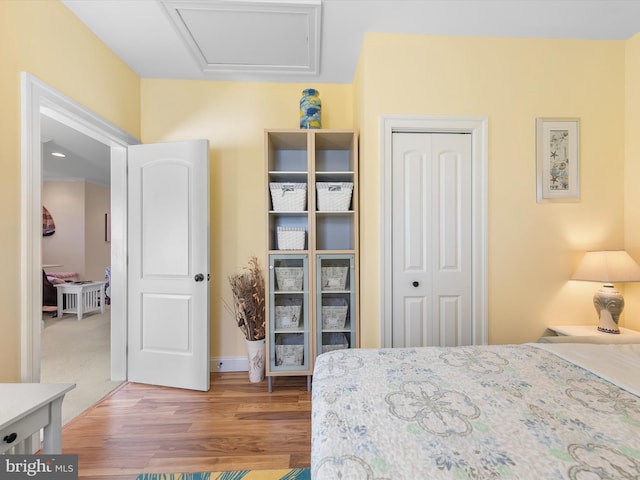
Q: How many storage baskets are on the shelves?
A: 9